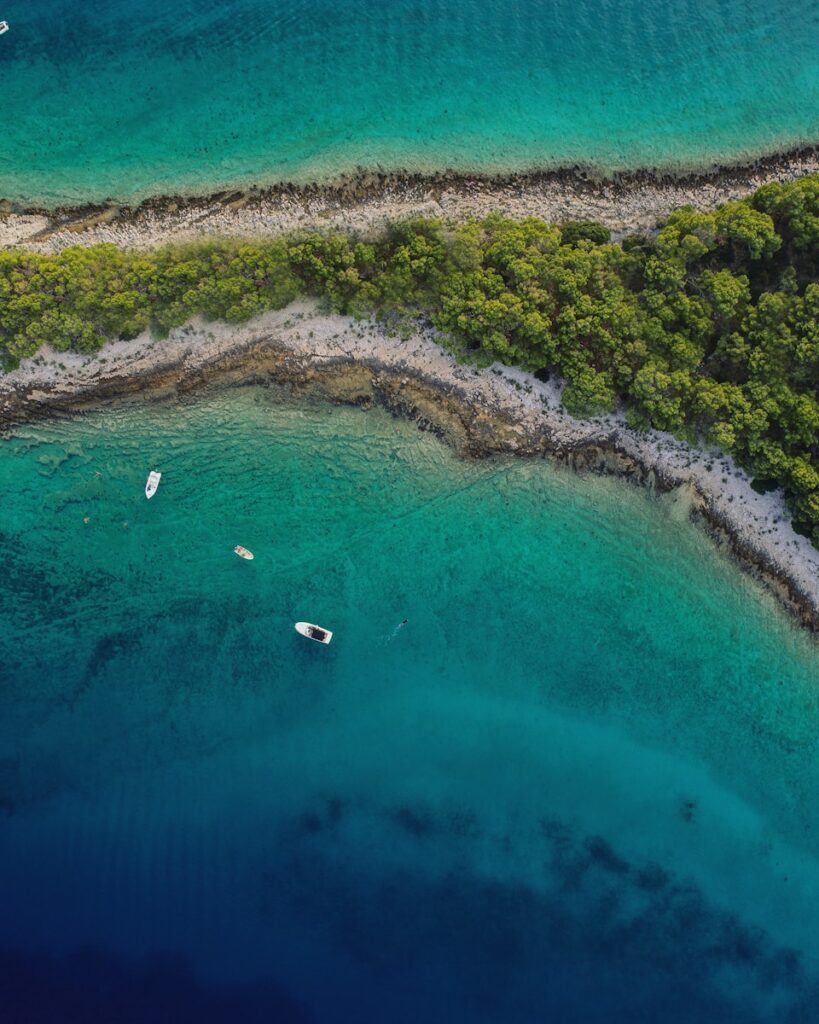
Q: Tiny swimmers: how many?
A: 4